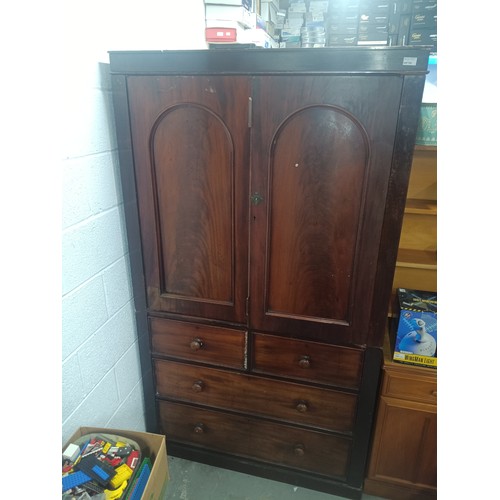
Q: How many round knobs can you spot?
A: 6